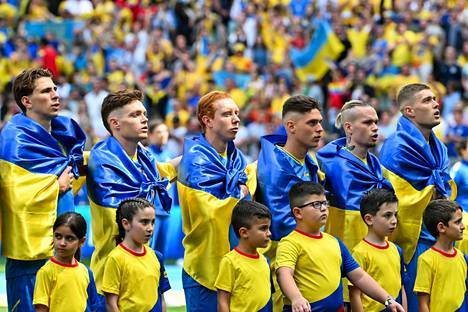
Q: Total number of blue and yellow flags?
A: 7